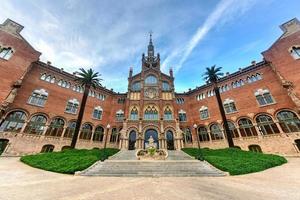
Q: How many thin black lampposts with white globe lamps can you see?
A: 2